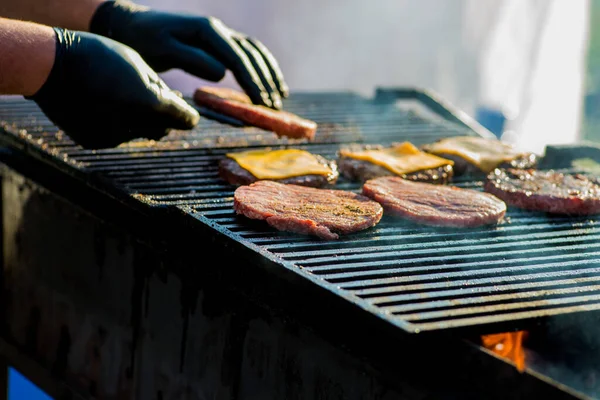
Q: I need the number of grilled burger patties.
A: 7